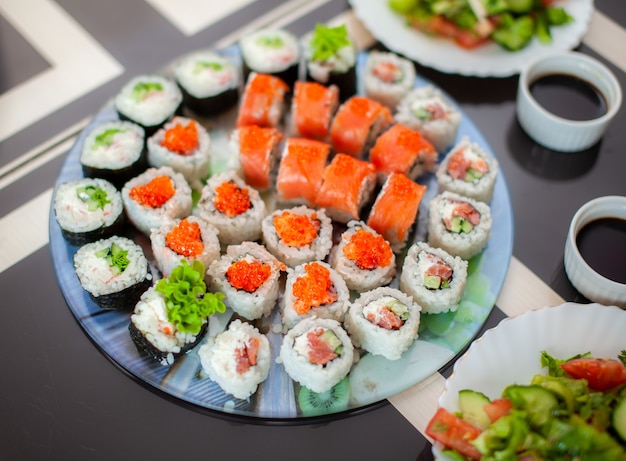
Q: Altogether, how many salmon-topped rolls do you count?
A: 8